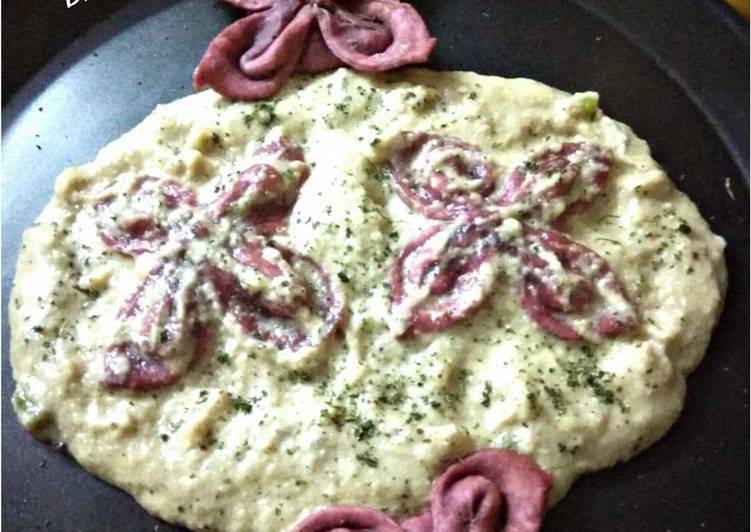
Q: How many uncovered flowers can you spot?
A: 2